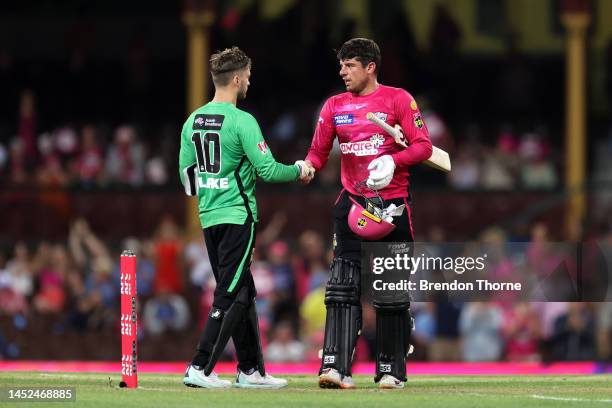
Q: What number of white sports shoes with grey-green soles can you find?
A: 2